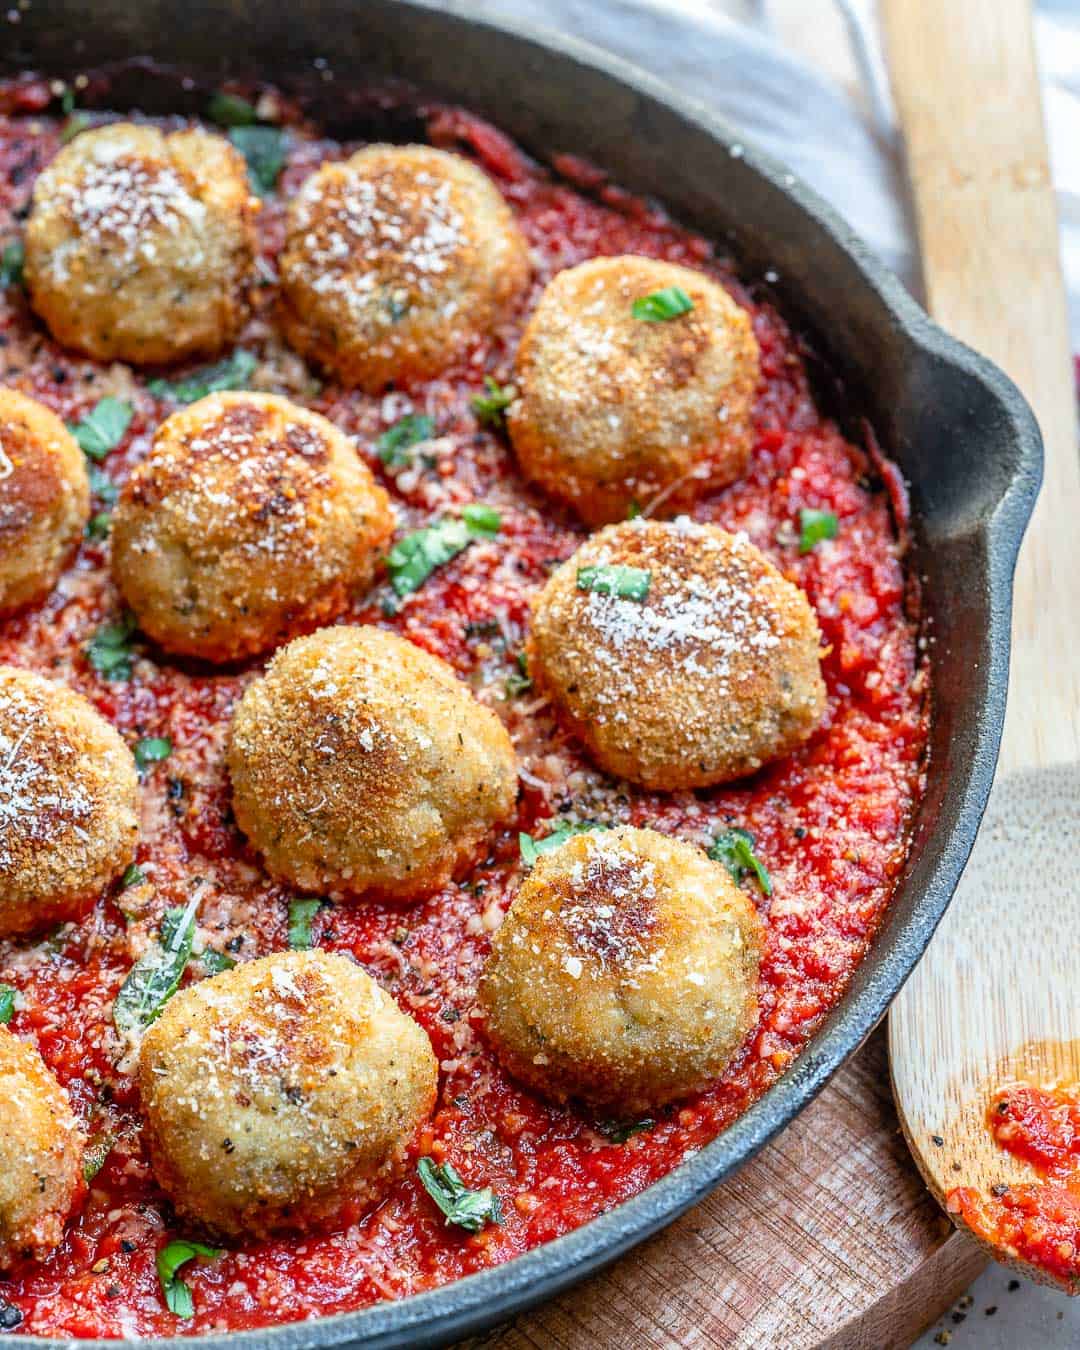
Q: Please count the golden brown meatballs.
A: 11